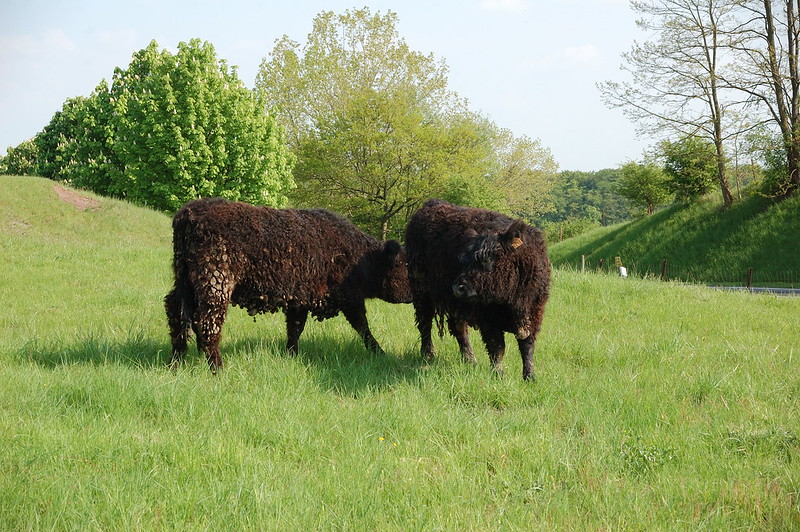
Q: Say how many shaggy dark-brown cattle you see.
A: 2